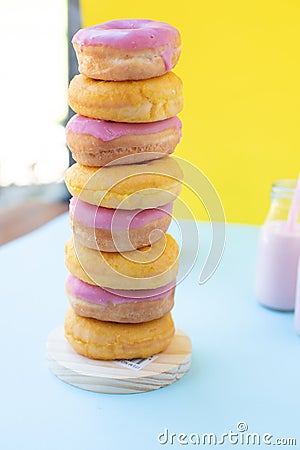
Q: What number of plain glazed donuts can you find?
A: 4